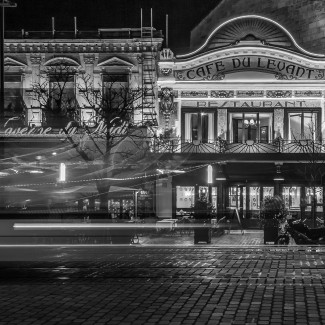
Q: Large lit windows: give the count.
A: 3